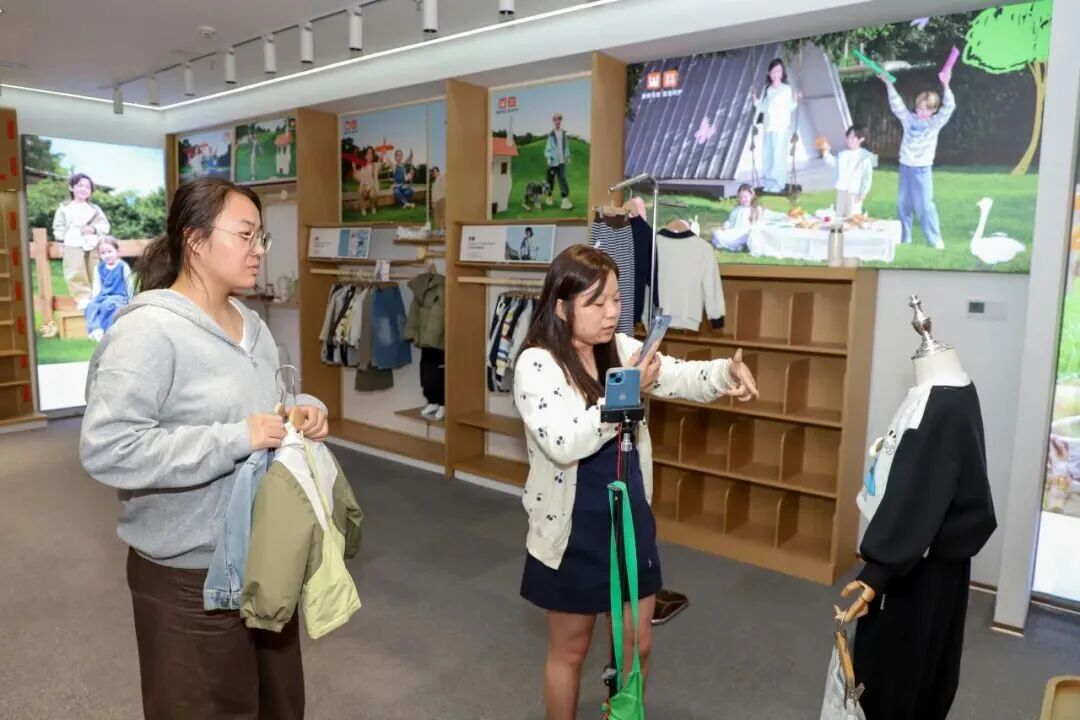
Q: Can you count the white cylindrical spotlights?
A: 9